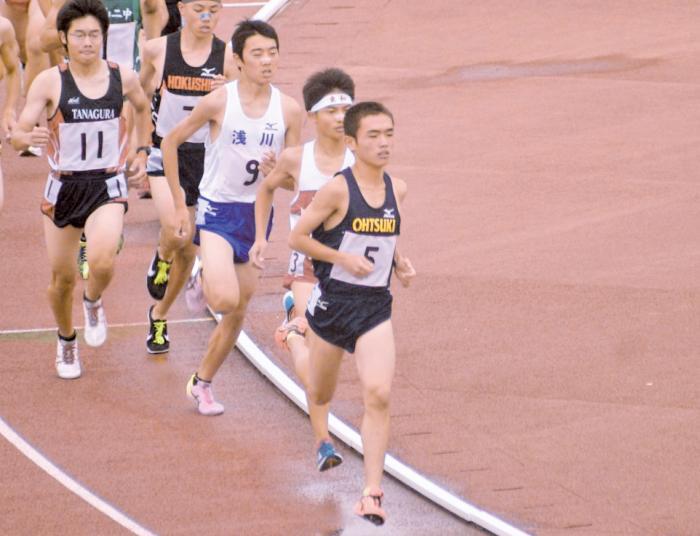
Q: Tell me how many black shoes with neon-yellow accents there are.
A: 2